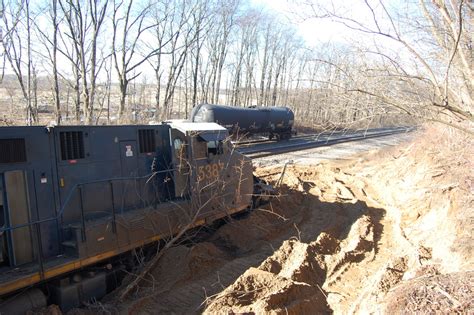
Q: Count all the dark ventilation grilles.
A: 3